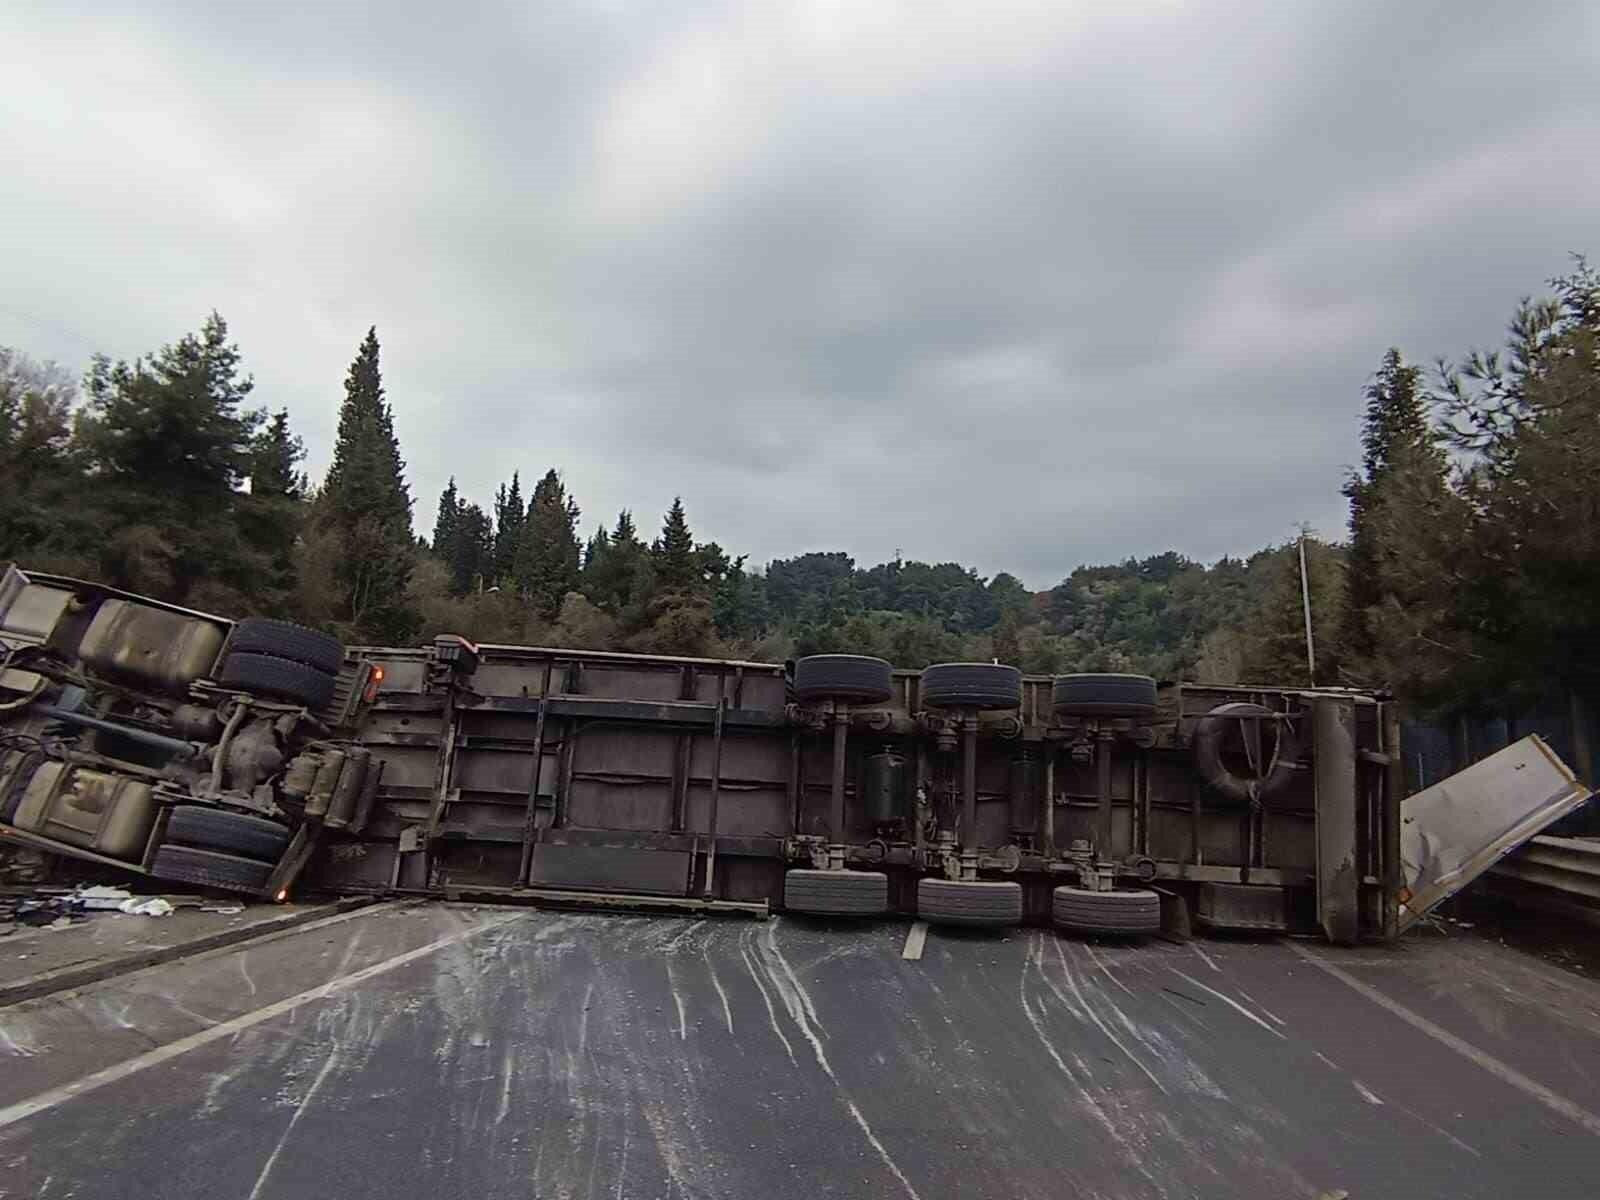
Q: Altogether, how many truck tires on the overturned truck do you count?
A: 11